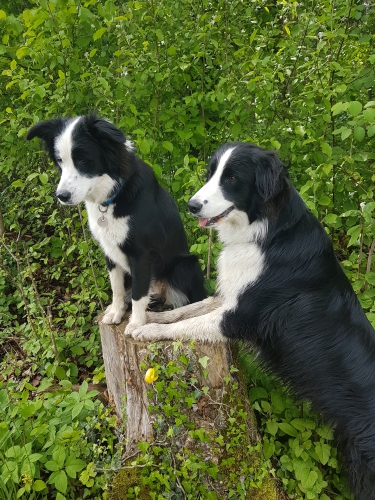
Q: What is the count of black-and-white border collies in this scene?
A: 2